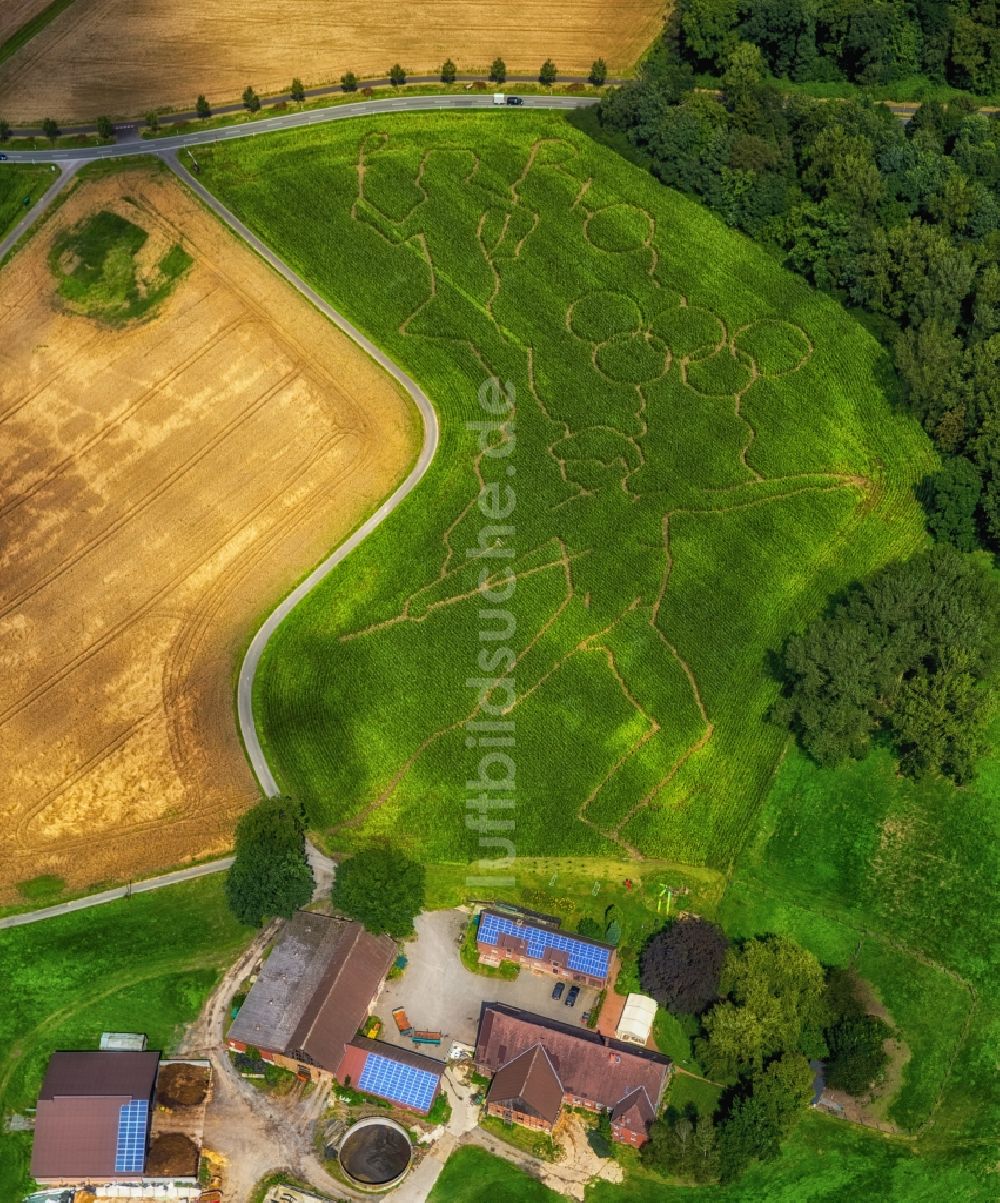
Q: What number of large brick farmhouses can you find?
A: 1